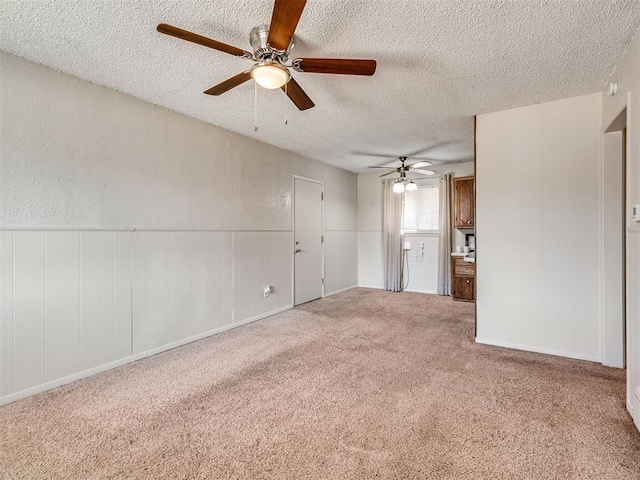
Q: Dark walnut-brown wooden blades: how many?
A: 5